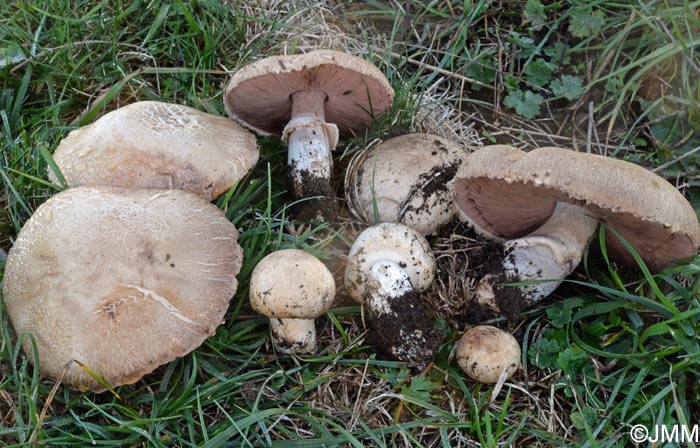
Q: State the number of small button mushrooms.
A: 3